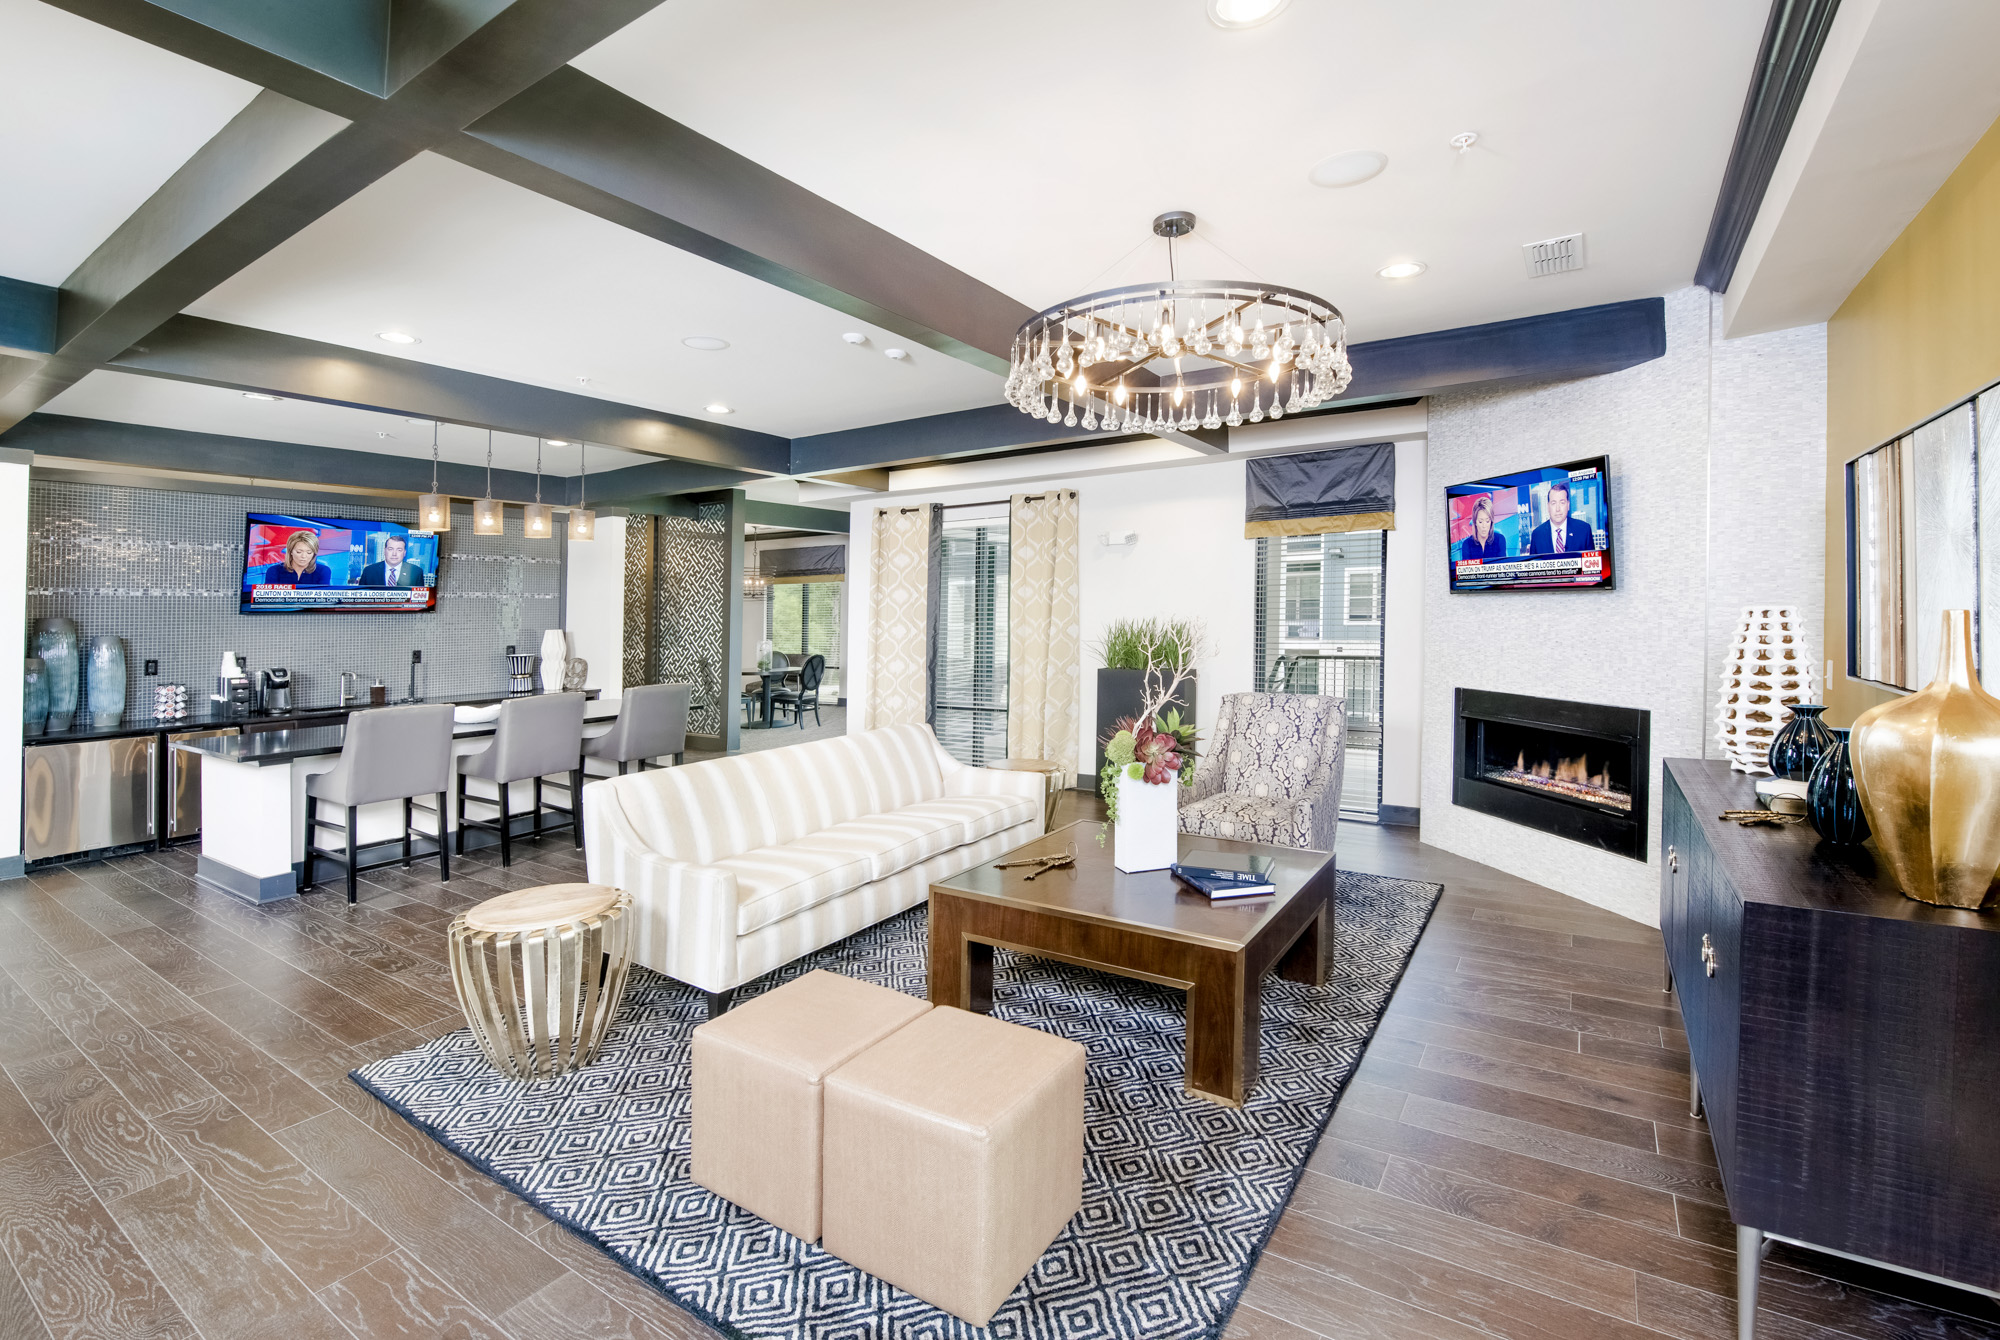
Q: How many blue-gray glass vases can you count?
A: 3